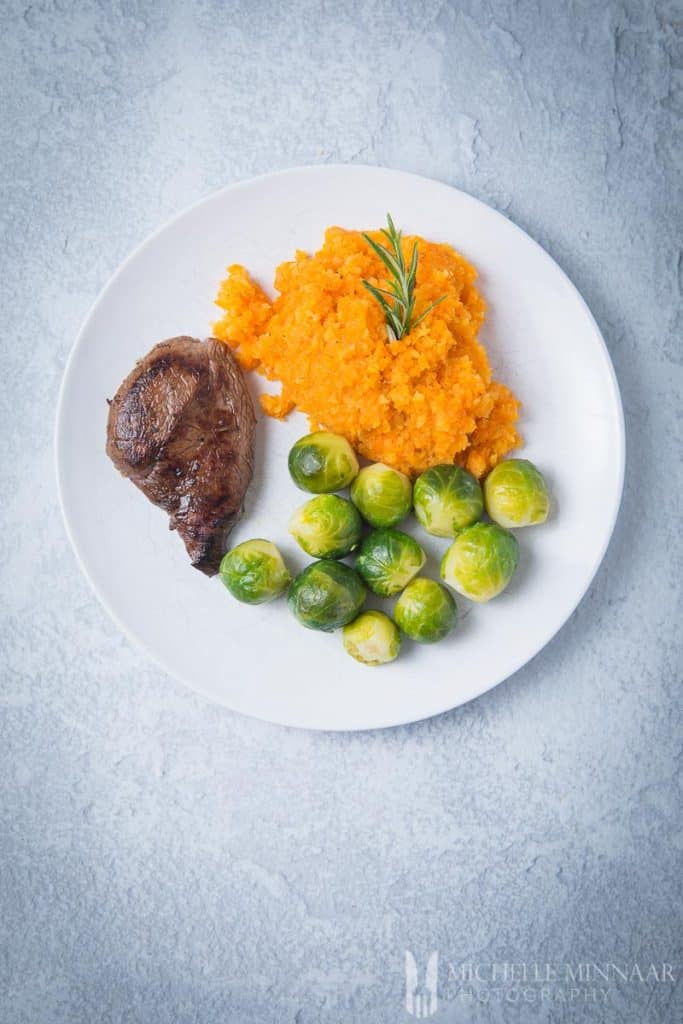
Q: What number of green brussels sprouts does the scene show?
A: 11